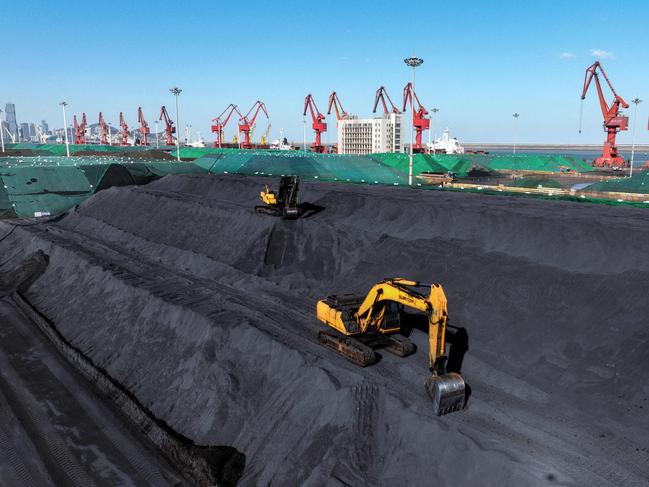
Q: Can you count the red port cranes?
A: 13